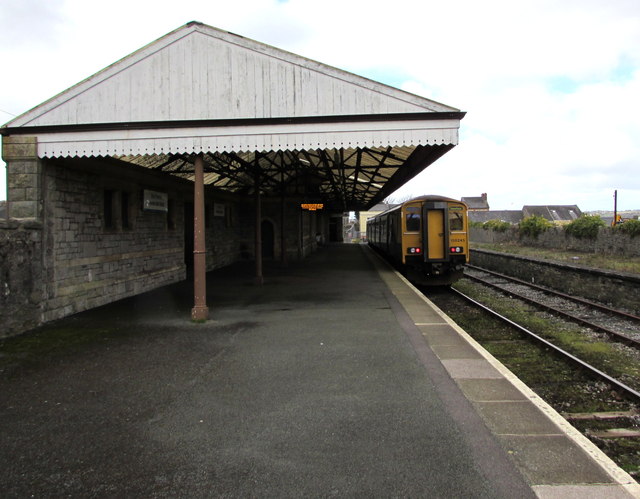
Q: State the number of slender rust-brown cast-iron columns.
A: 3